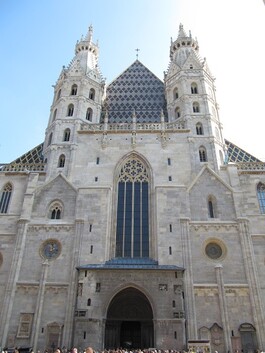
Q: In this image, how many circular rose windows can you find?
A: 2